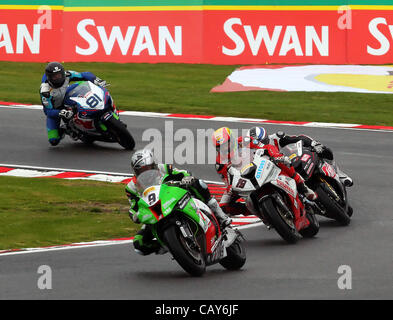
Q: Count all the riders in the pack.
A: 4